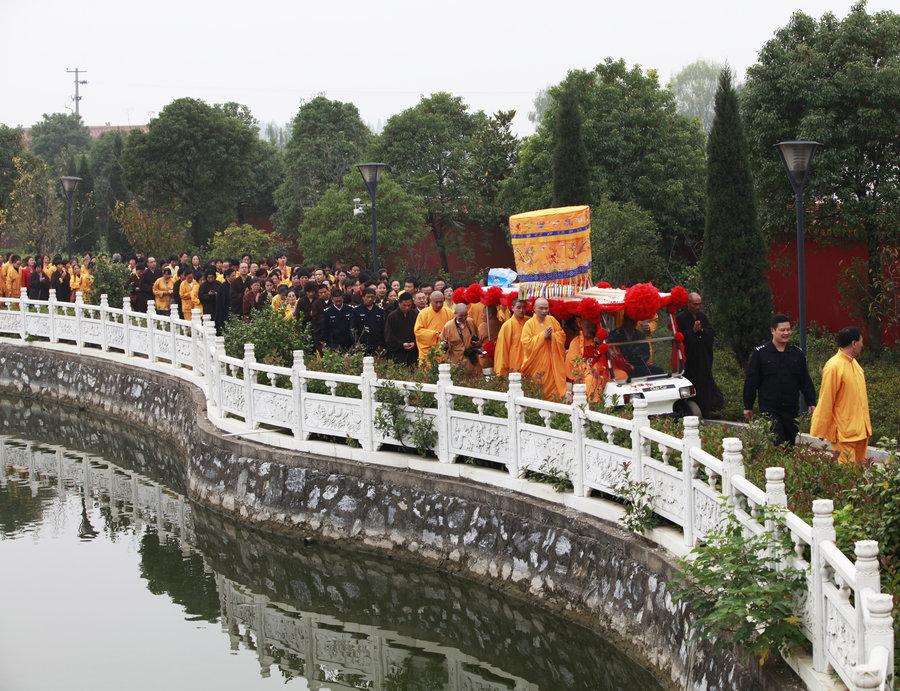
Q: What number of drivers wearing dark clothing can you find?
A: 1